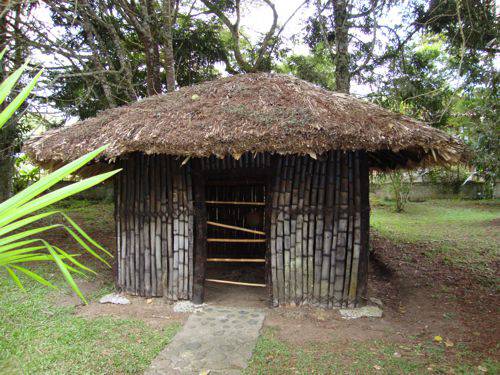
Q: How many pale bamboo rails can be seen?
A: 5